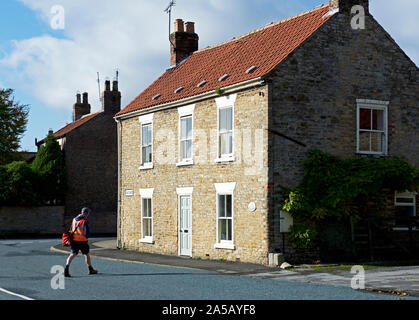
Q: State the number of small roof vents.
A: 5